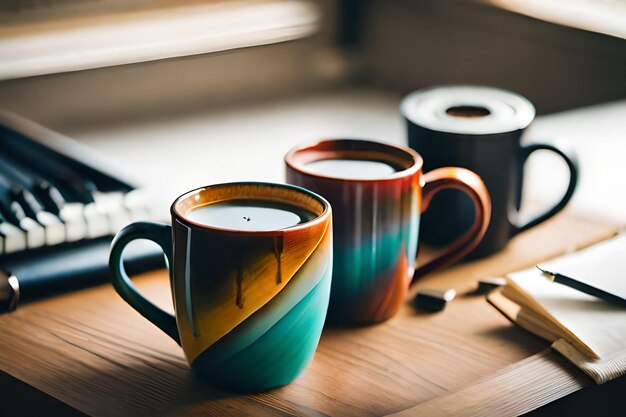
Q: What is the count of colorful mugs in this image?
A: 2